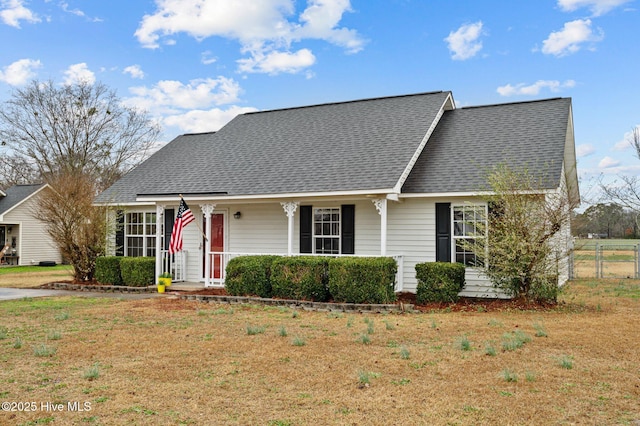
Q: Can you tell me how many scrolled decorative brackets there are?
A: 6